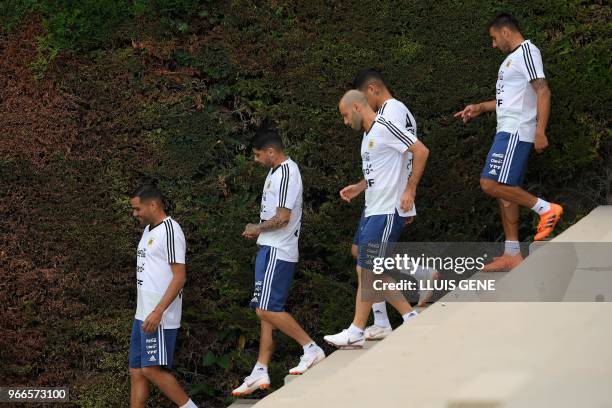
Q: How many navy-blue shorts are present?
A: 5